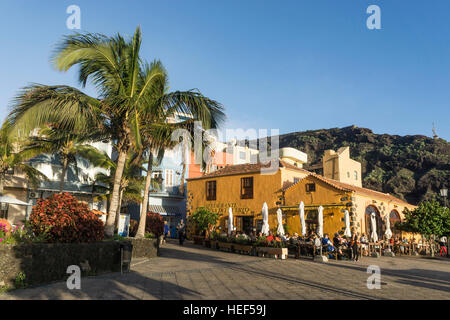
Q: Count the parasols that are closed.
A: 8